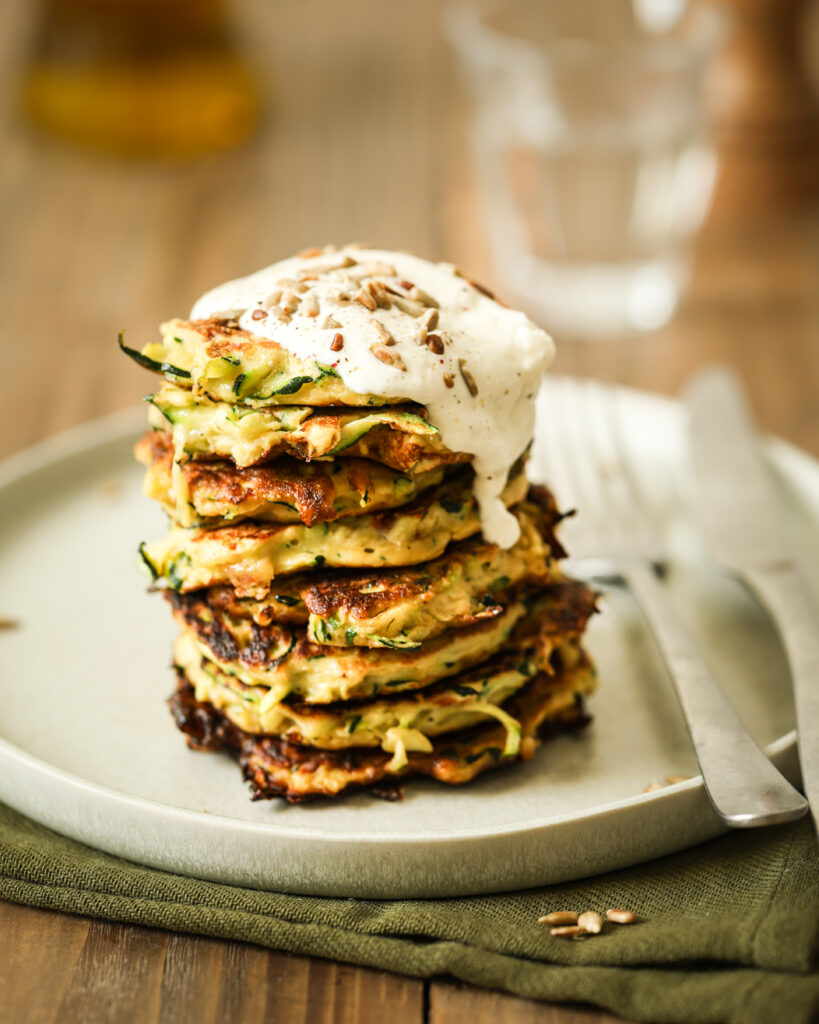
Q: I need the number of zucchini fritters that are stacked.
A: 8